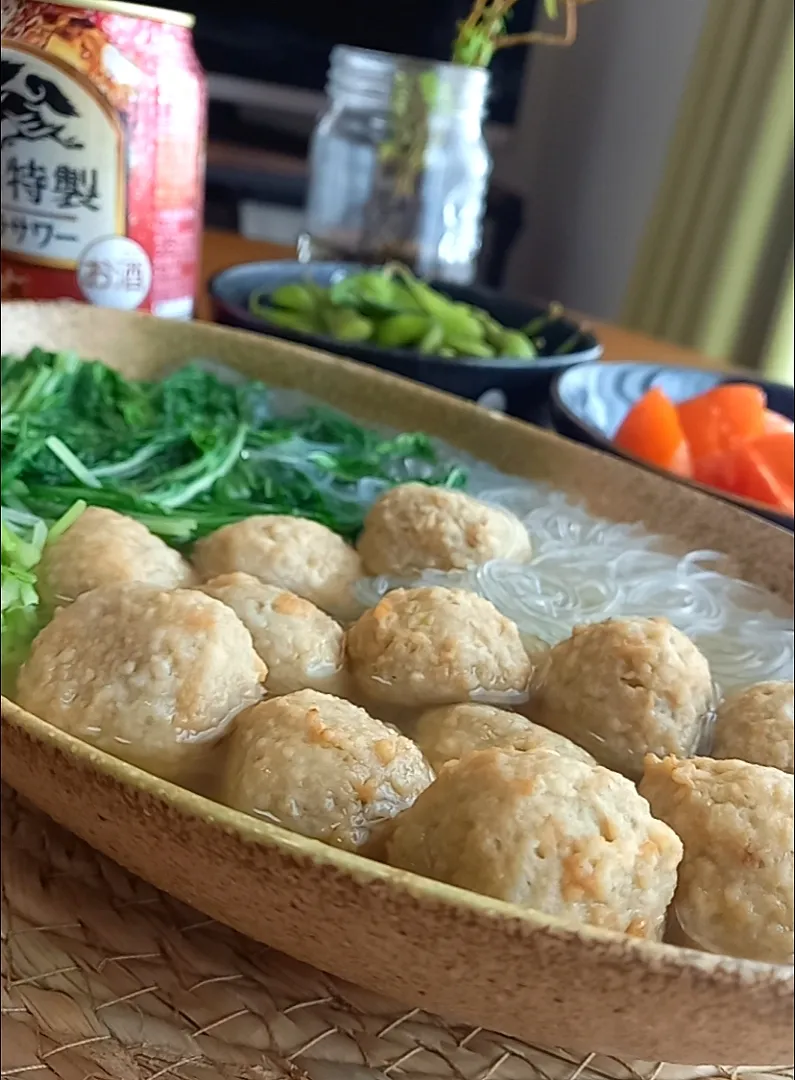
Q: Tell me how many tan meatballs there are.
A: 12